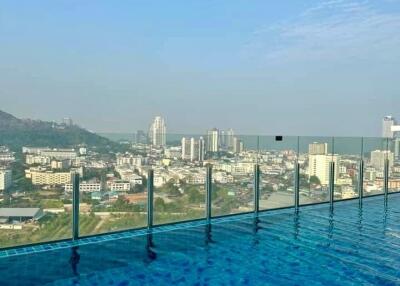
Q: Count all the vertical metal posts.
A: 8